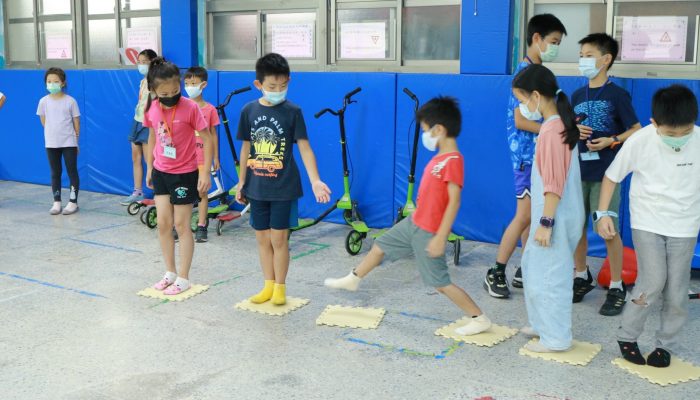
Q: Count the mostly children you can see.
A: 10